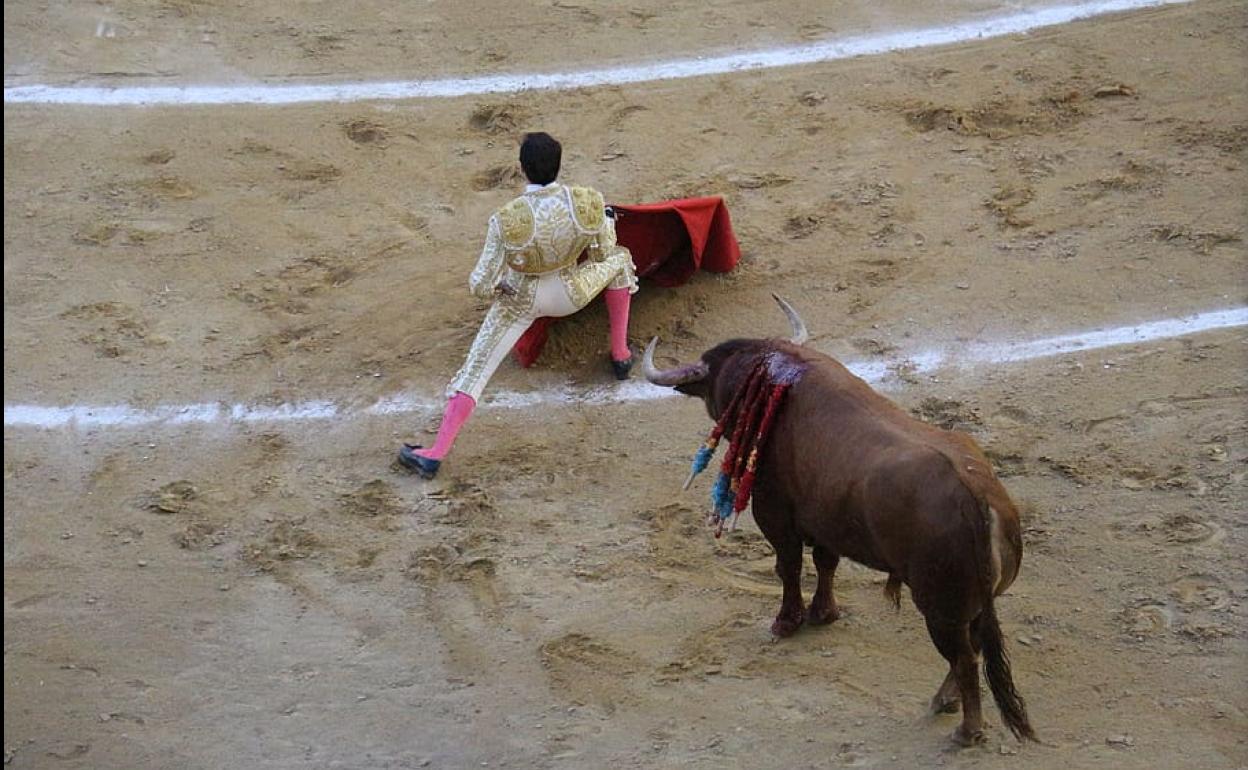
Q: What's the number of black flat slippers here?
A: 2